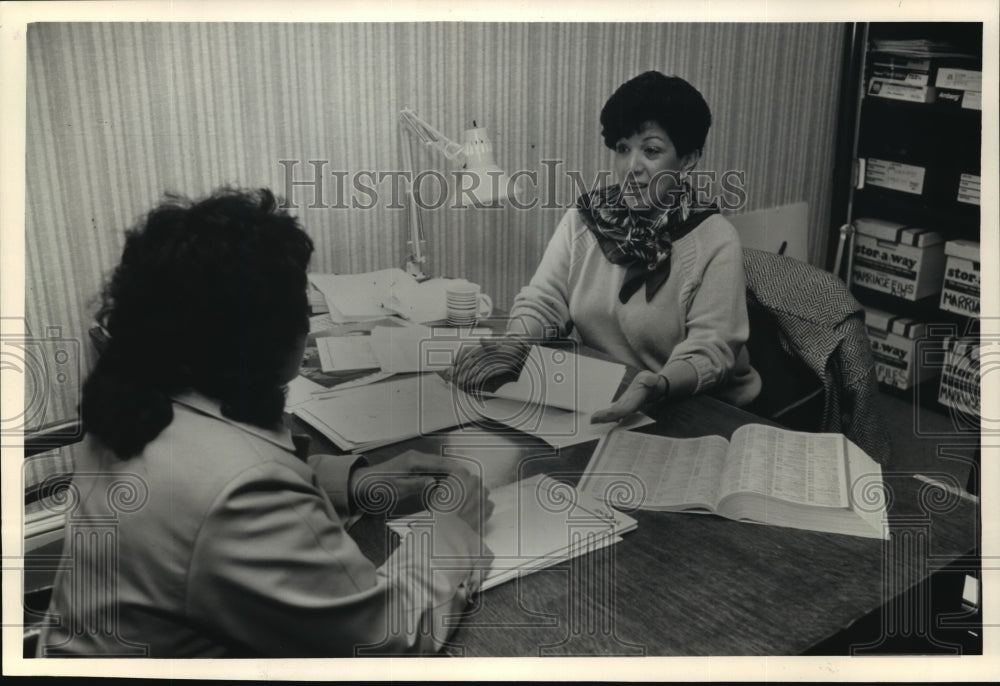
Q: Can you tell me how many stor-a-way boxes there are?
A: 4